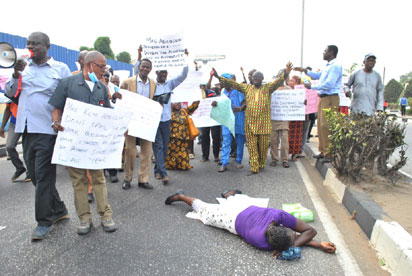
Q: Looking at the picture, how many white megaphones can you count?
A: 1